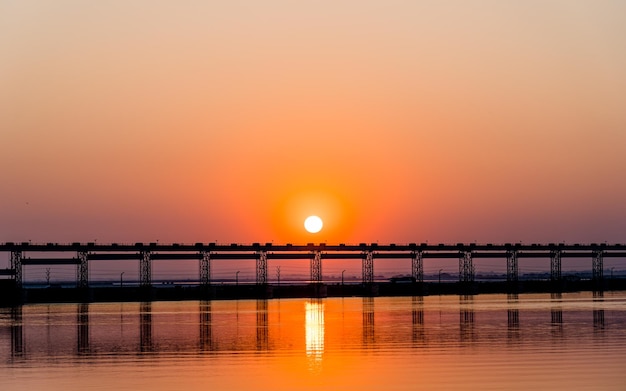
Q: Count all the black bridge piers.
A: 12